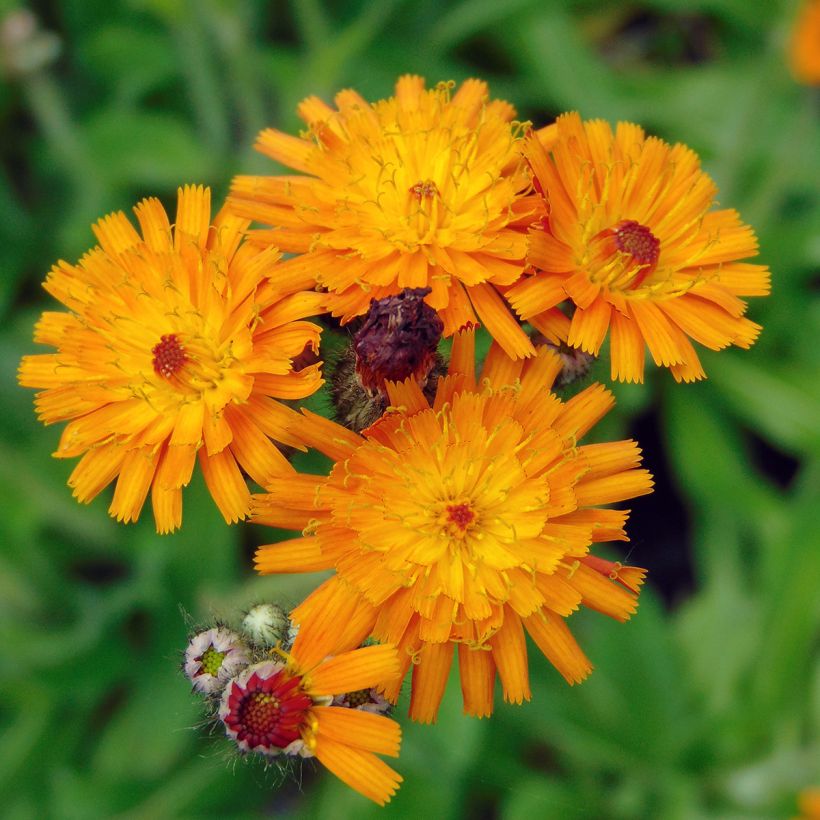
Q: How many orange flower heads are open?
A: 4